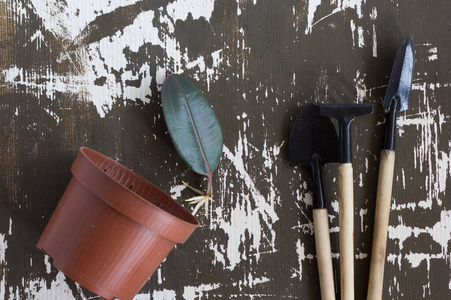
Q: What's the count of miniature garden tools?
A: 3